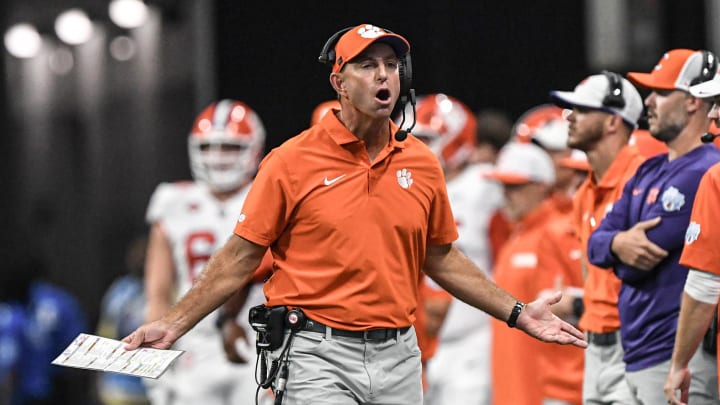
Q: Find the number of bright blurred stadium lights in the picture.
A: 3